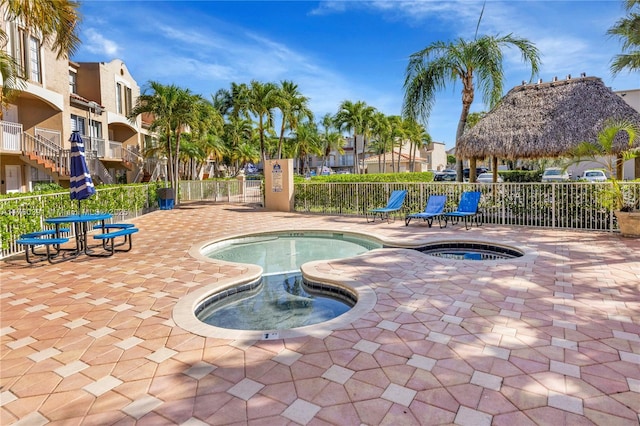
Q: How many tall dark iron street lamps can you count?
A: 0